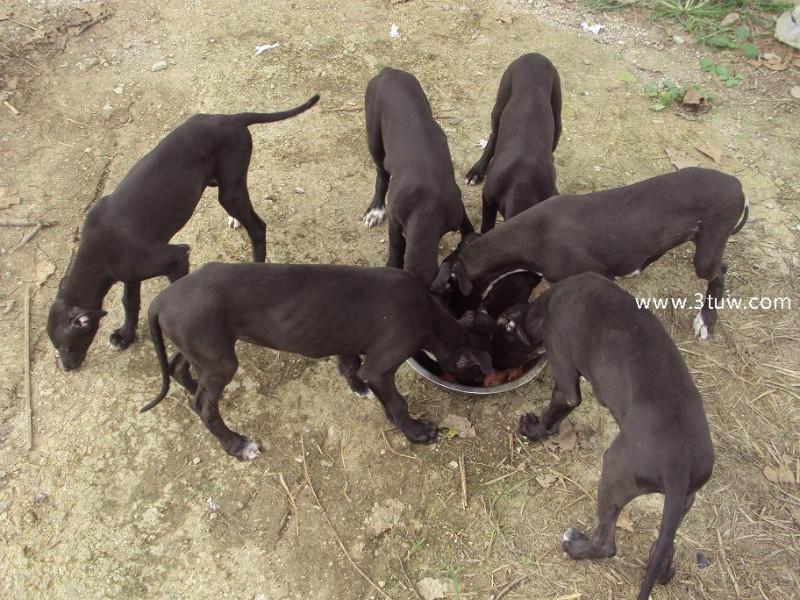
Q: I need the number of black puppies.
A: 6